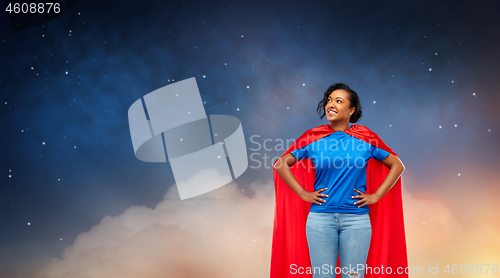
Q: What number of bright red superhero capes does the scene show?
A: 1